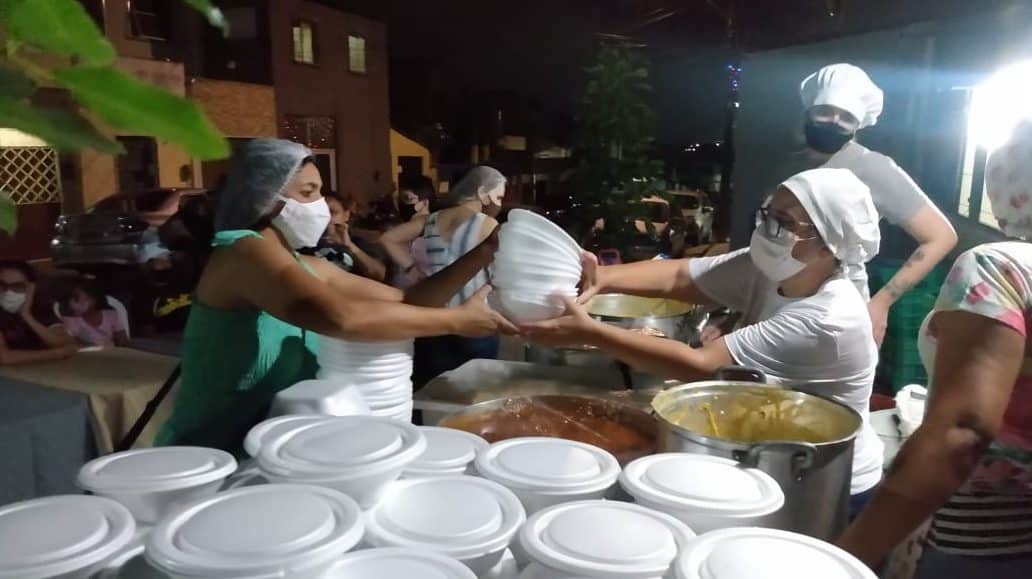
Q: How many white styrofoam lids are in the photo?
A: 12